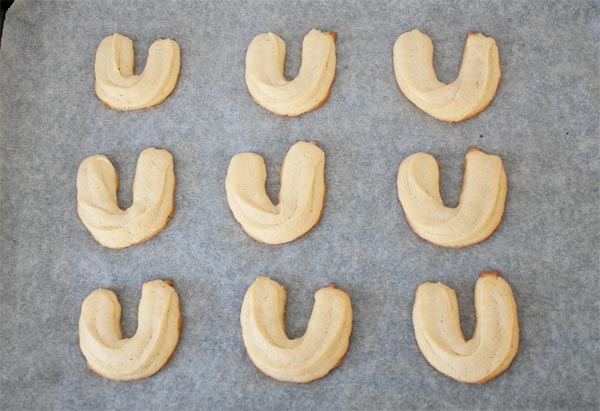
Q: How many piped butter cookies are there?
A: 9